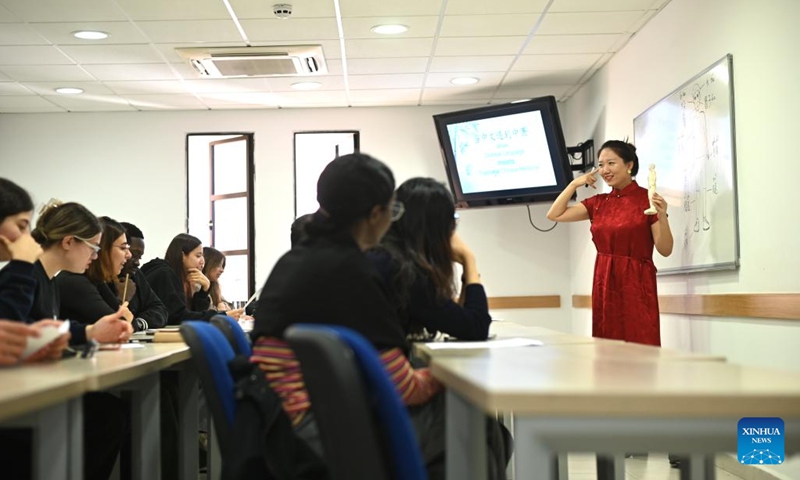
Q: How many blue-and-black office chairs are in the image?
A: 3